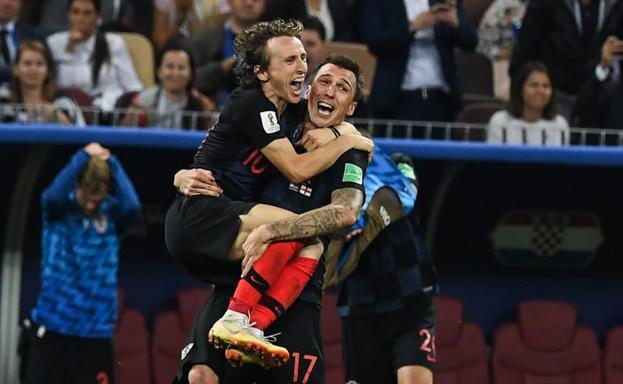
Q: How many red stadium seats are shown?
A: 6